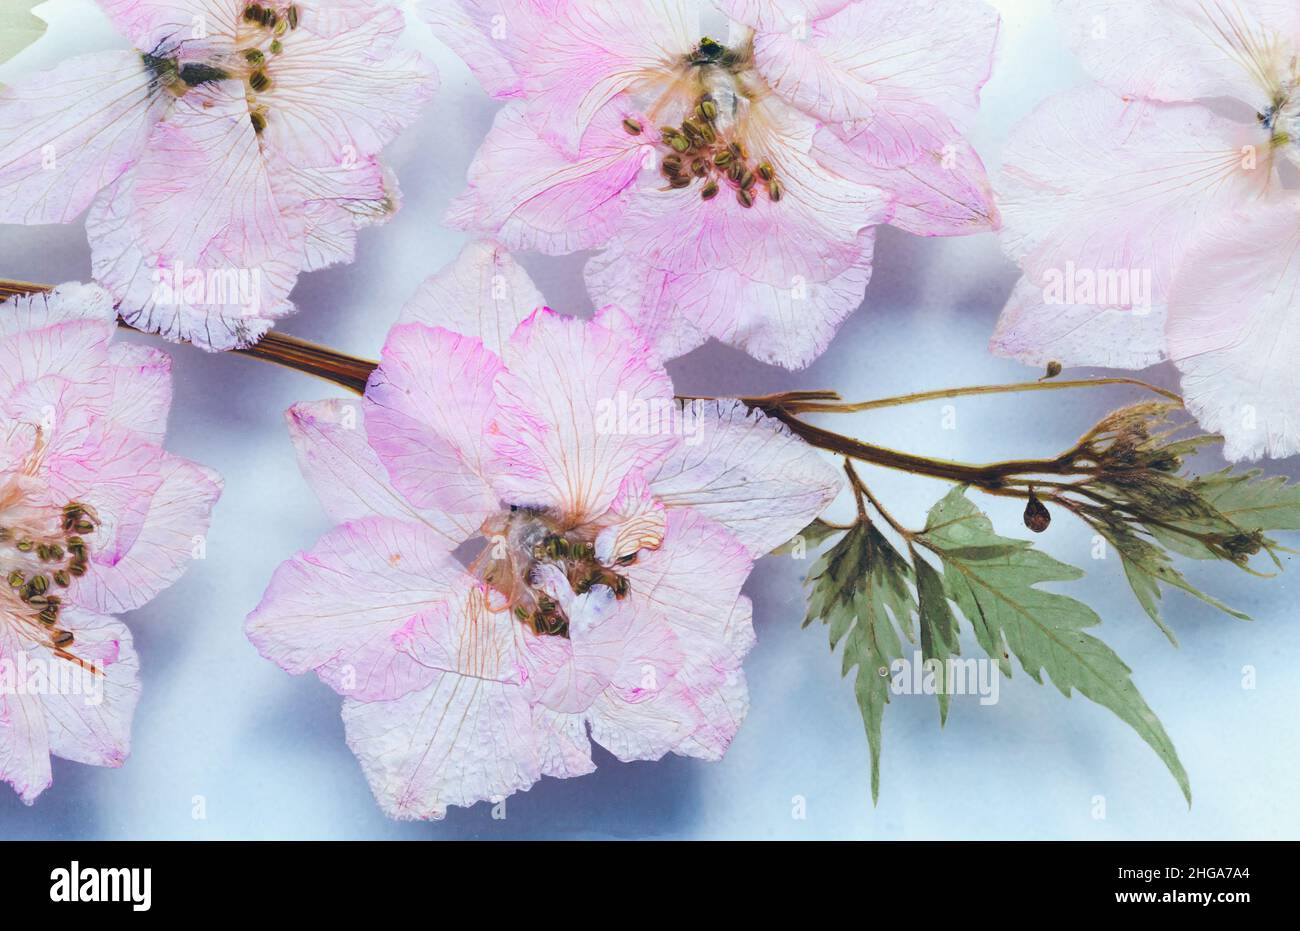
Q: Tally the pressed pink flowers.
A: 5